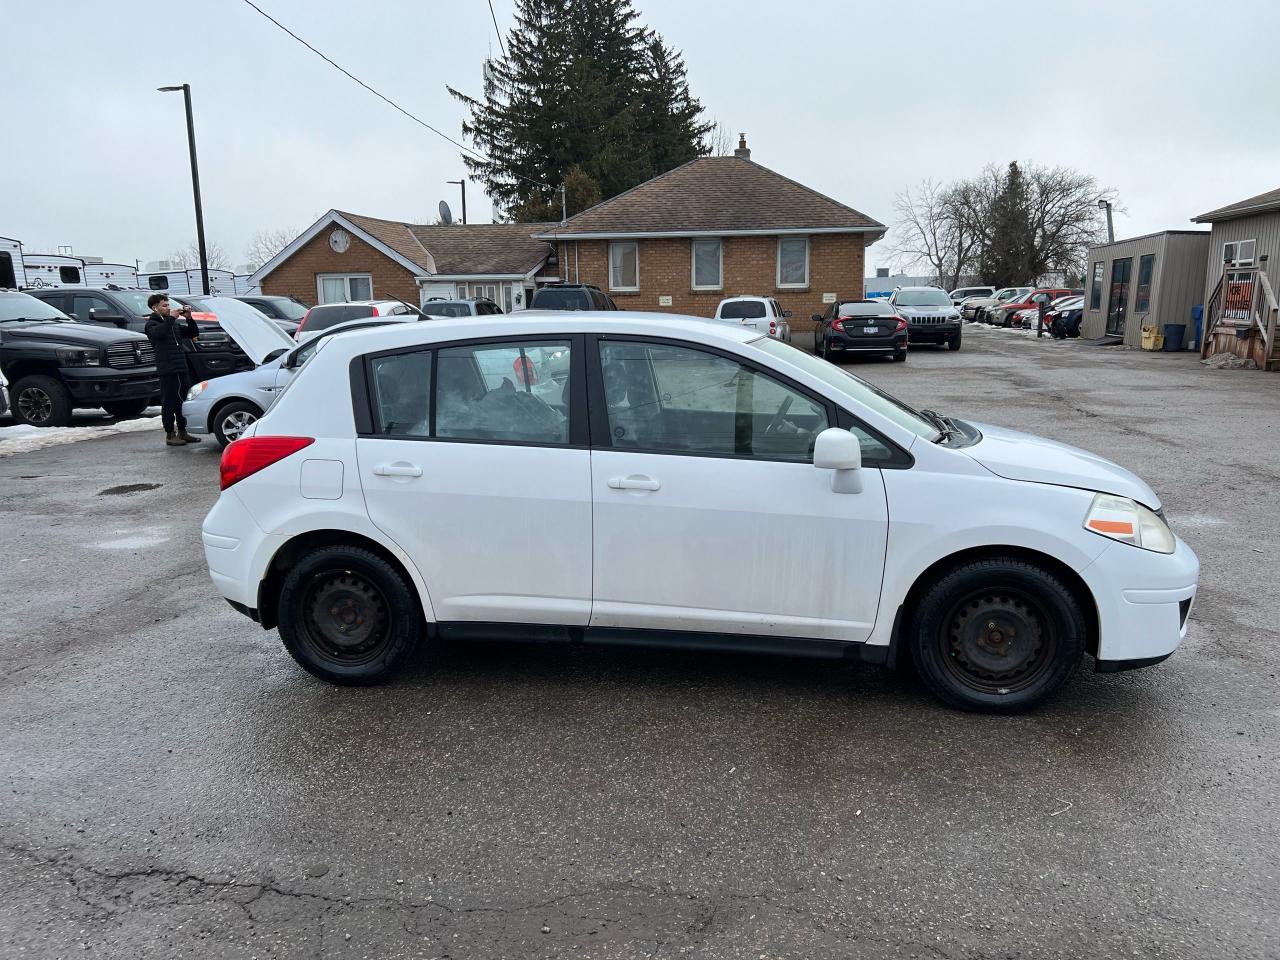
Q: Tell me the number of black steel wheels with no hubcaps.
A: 2